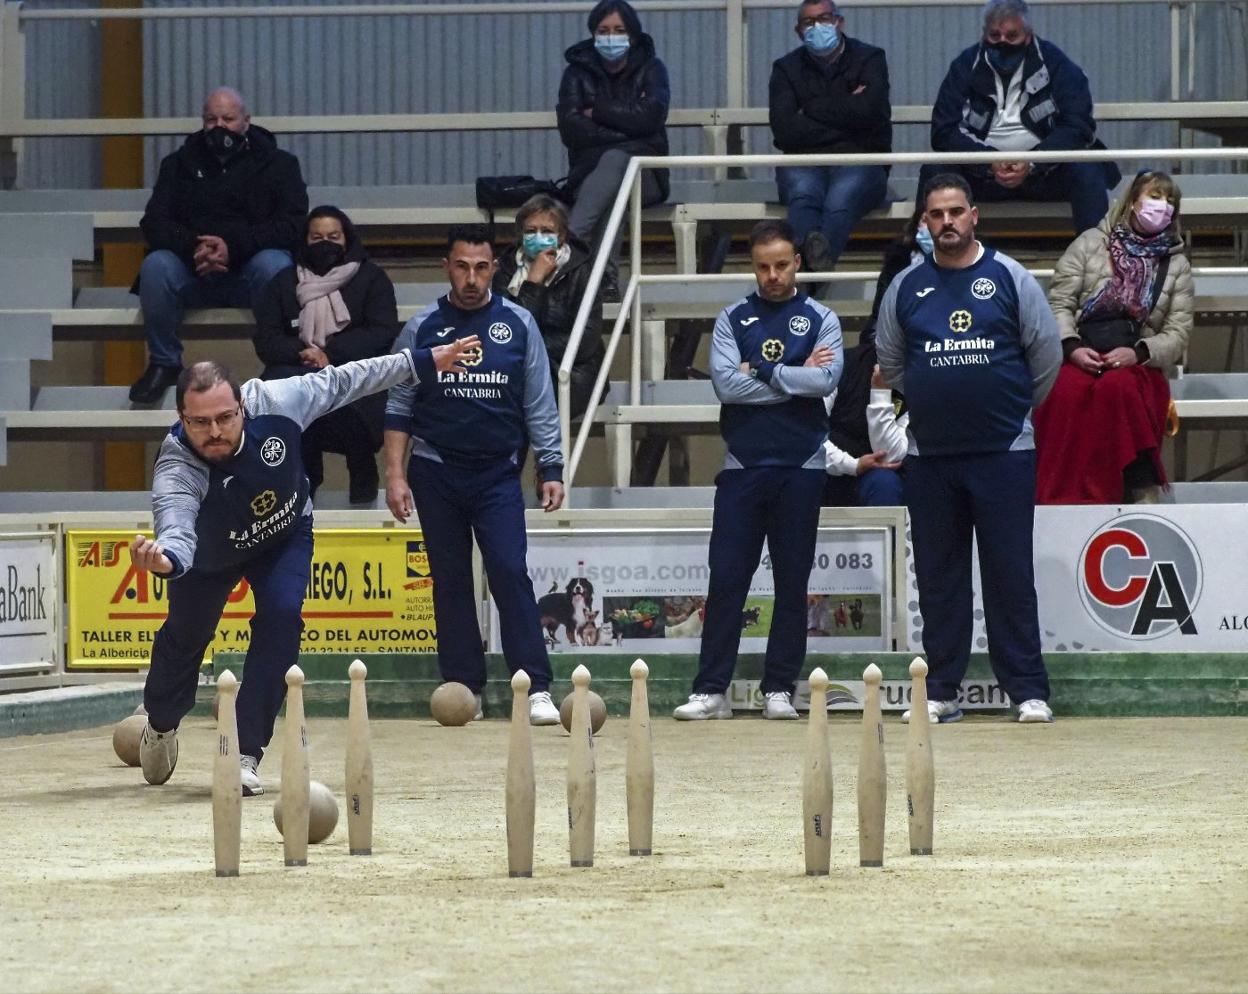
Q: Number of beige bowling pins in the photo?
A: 9